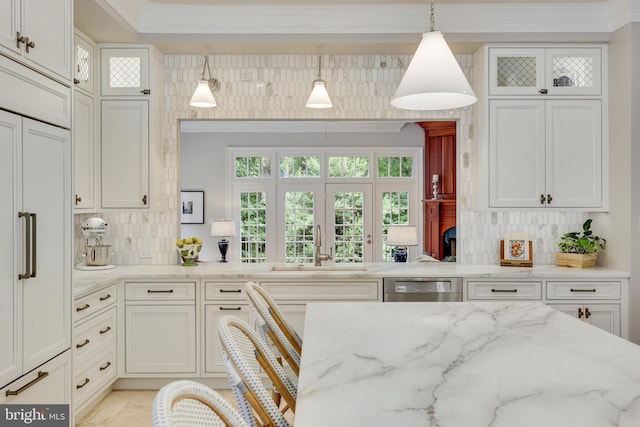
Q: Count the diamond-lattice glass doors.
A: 4